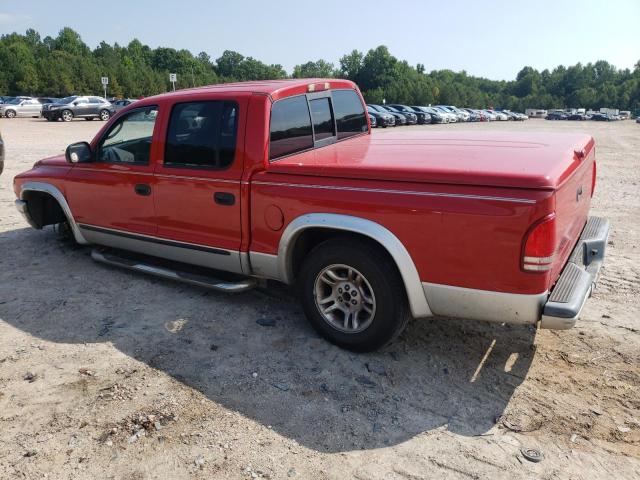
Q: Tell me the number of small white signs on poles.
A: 2